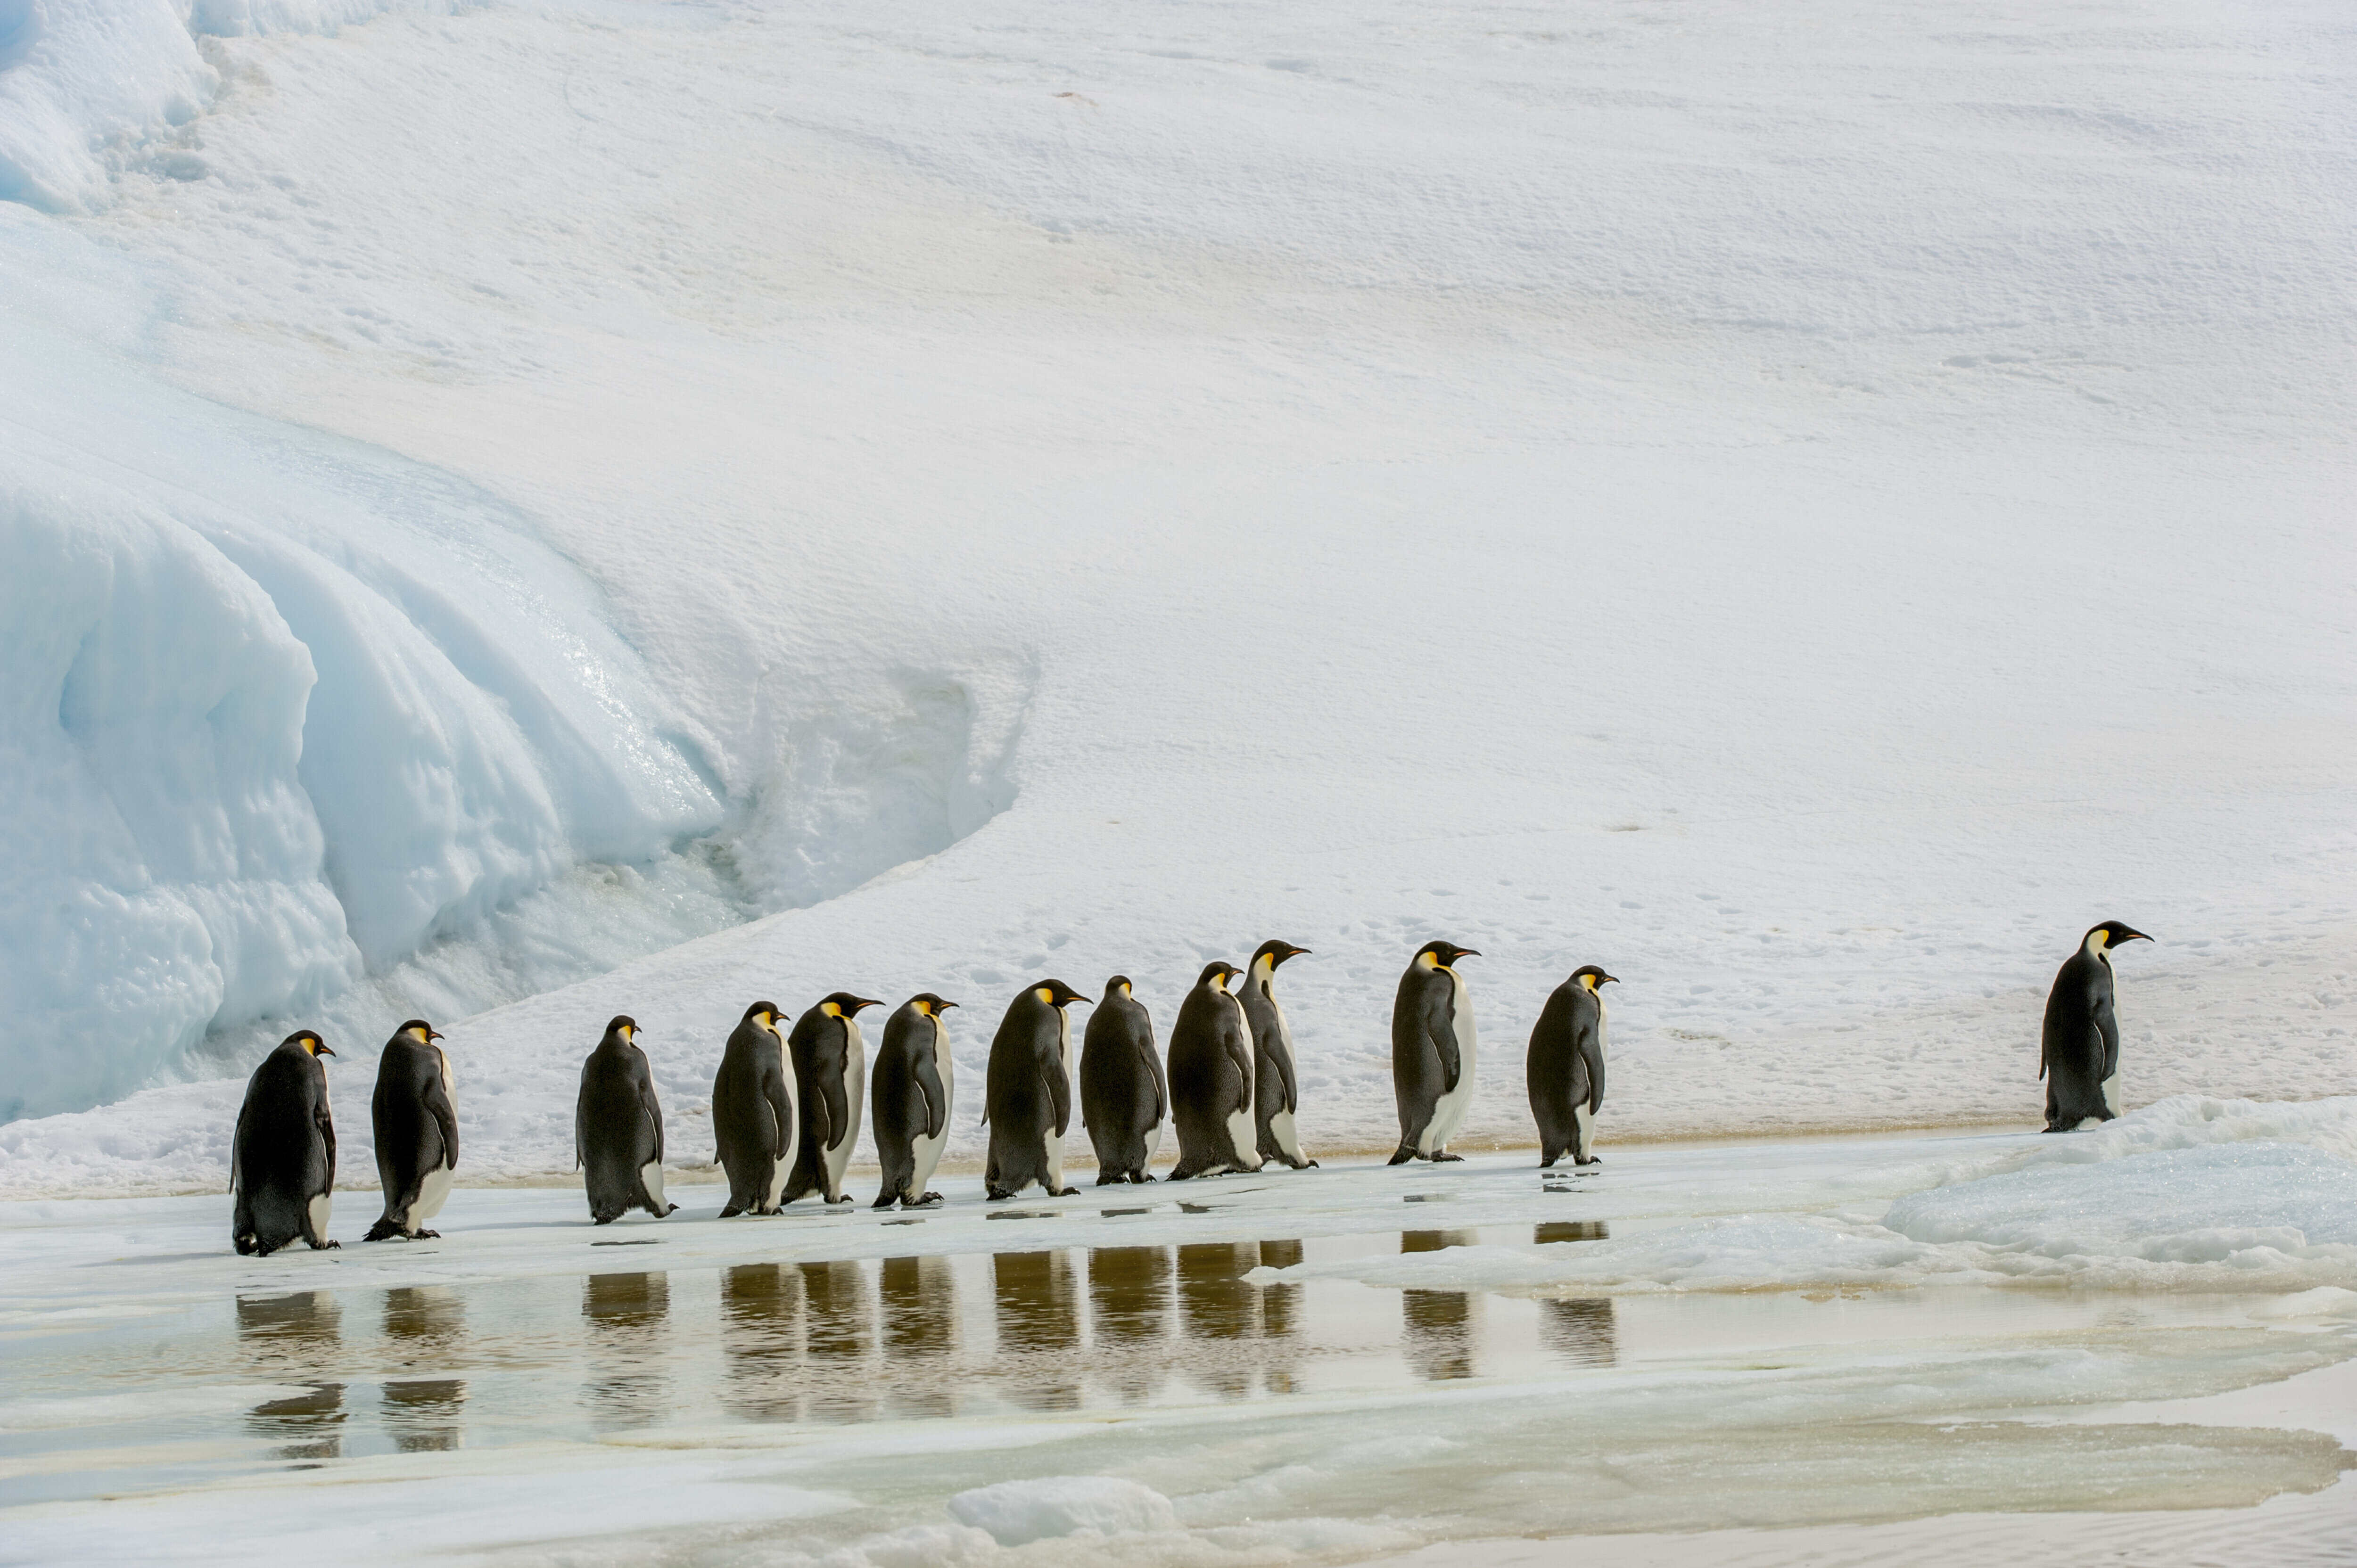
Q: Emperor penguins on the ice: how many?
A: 13